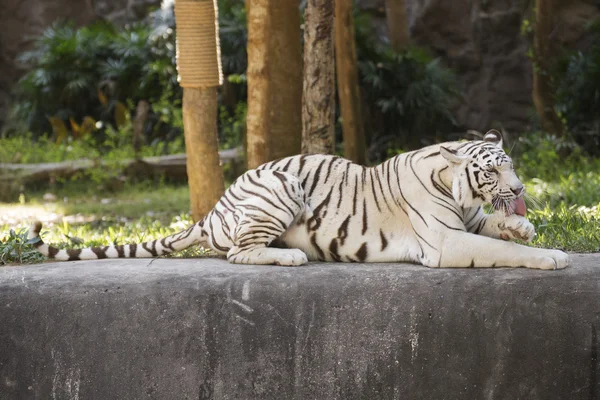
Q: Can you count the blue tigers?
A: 0